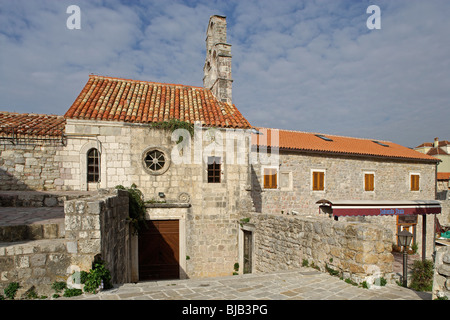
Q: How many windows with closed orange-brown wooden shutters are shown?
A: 4